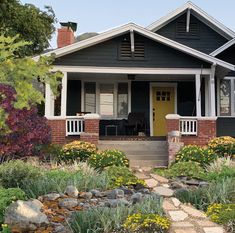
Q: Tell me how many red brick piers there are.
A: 4